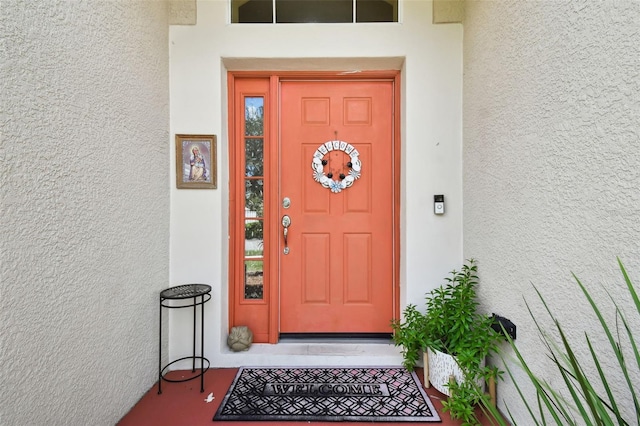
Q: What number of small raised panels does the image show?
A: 2